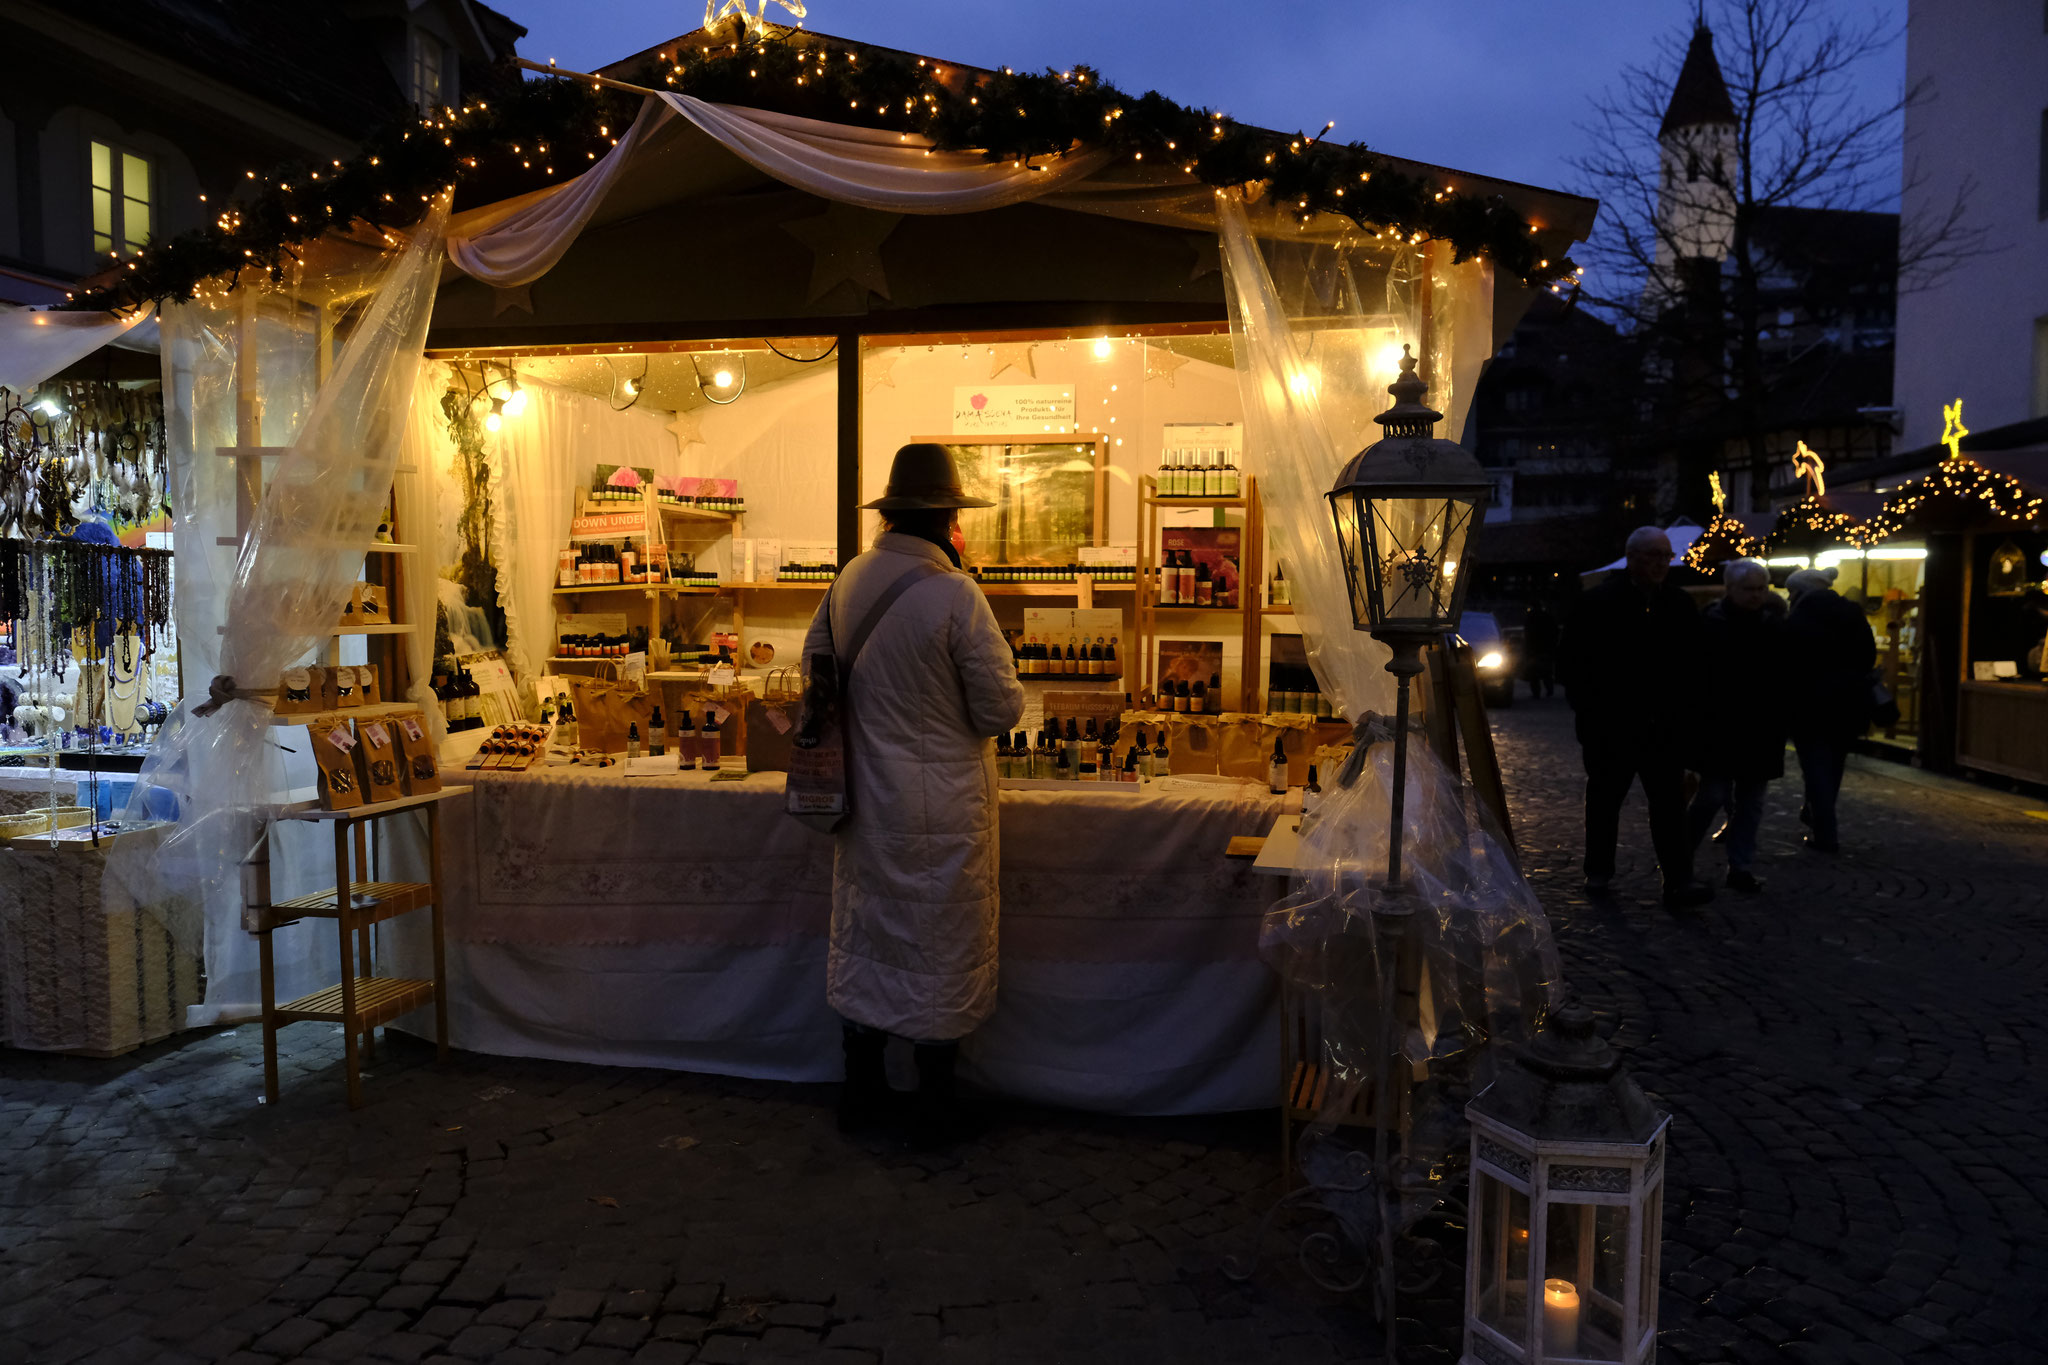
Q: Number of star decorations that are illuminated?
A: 4